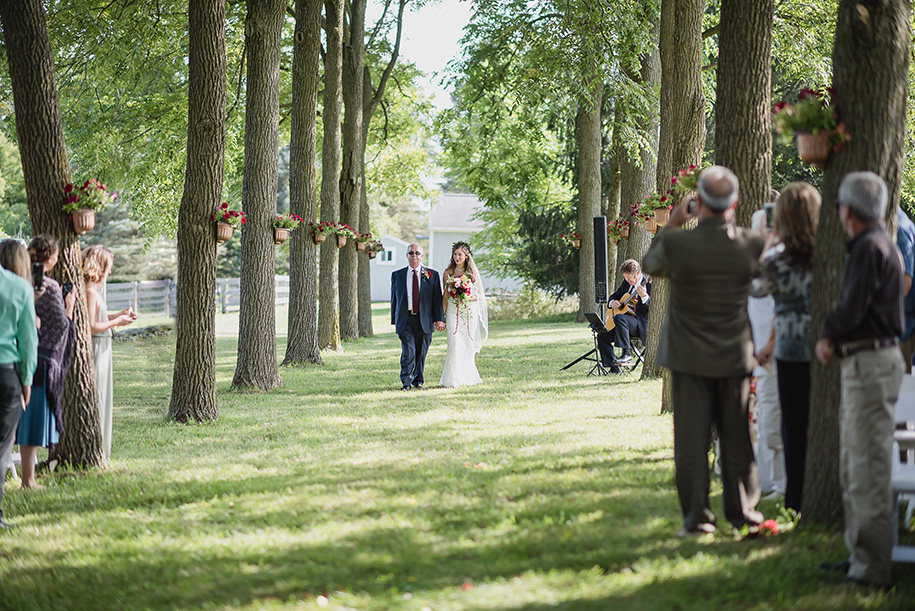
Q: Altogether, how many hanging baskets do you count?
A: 14